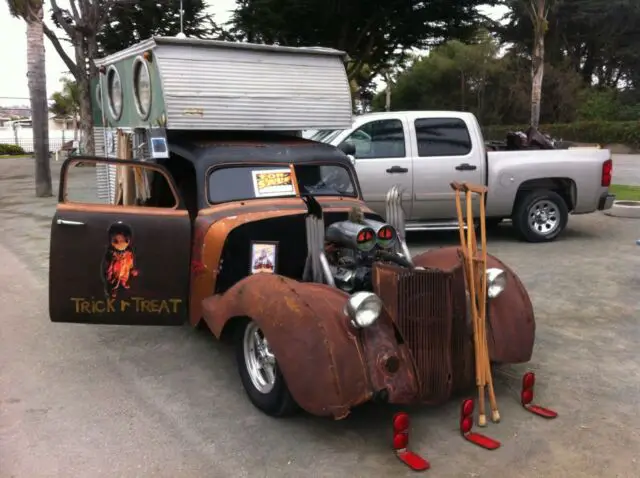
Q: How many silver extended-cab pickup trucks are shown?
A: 1